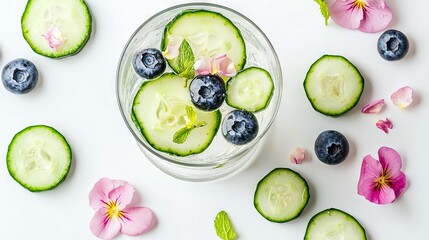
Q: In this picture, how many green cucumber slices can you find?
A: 8